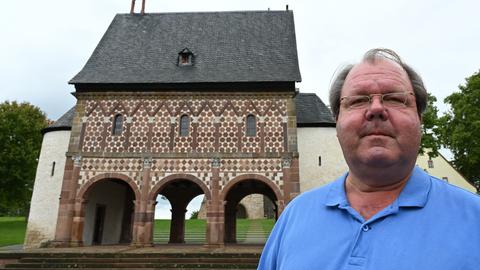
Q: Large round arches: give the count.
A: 3